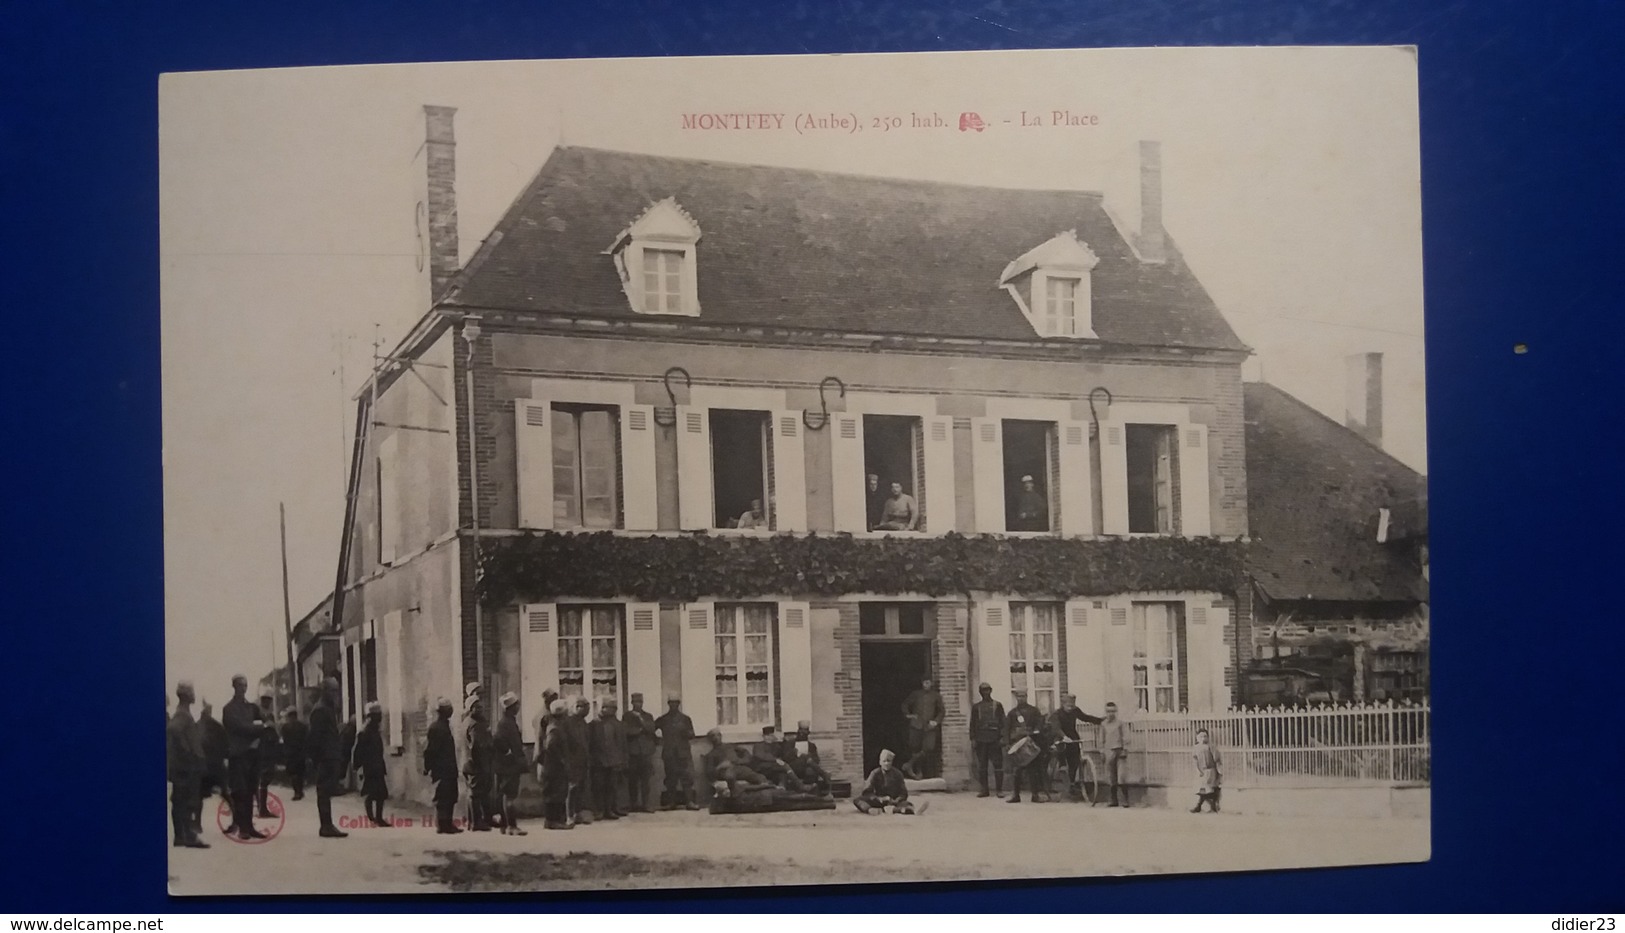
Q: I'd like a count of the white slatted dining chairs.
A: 0